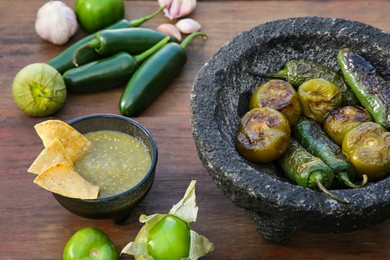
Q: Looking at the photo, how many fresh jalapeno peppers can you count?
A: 4